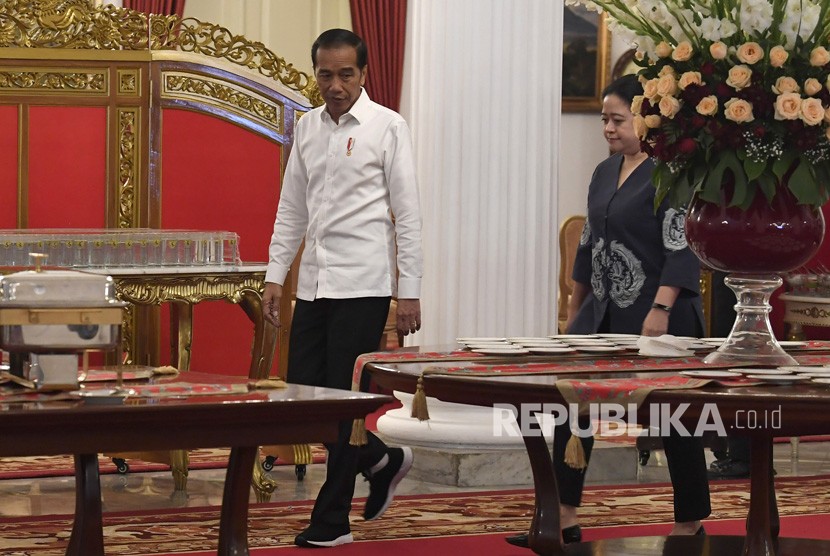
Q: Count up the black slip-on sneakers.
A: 2